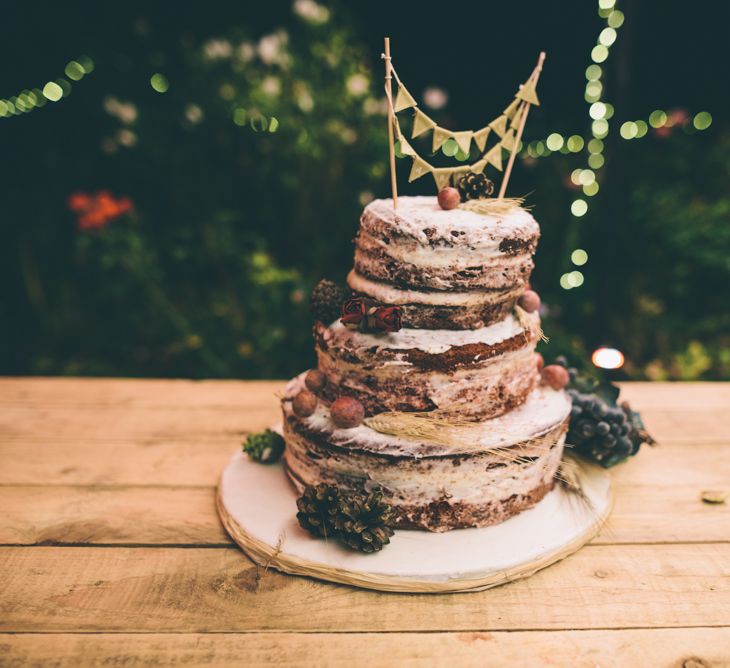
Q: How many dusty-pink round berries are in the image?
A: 7